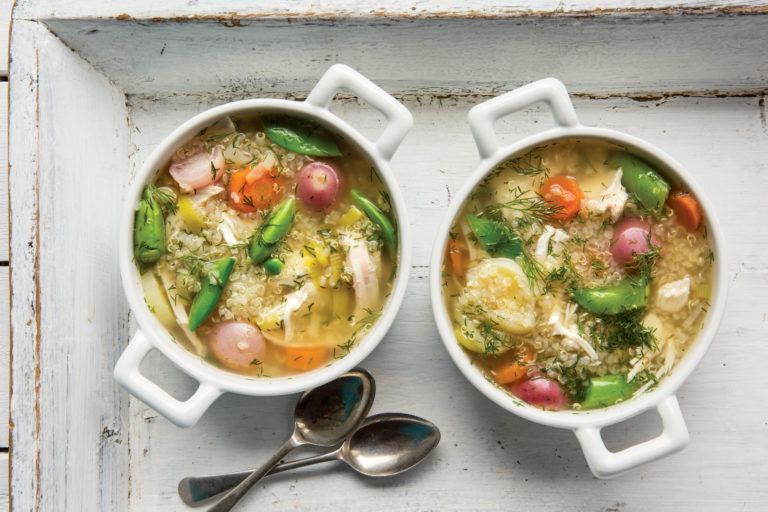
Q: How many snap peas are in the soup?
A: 9